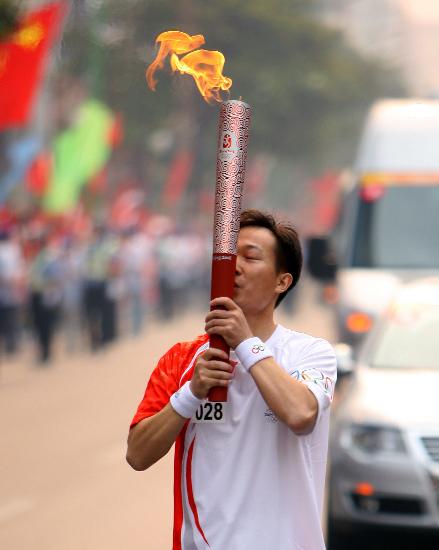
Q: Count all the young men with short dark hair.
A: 1